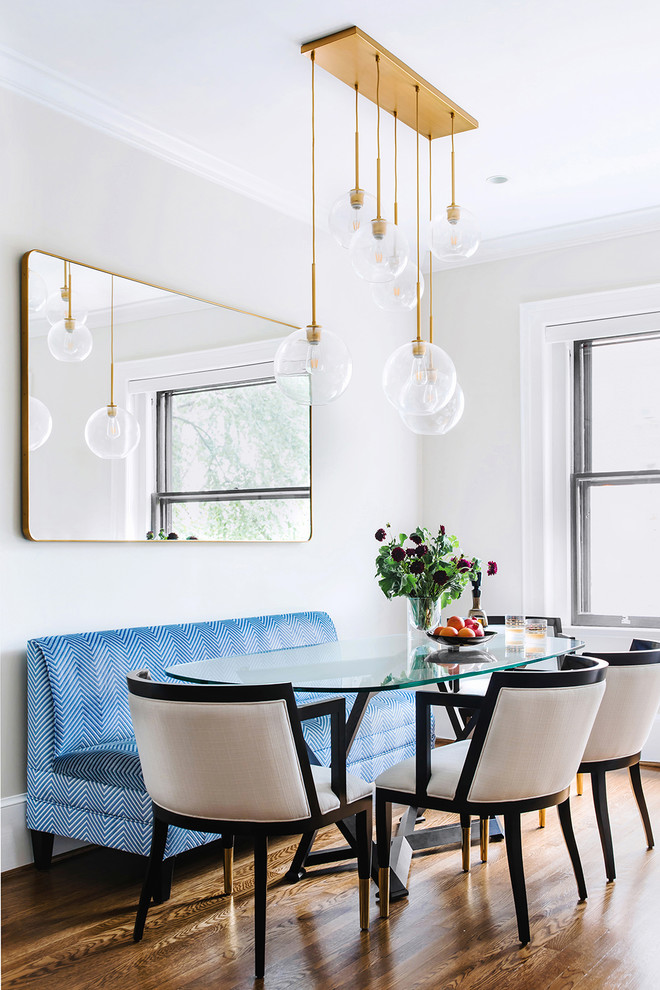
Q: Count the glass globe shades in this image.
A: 7